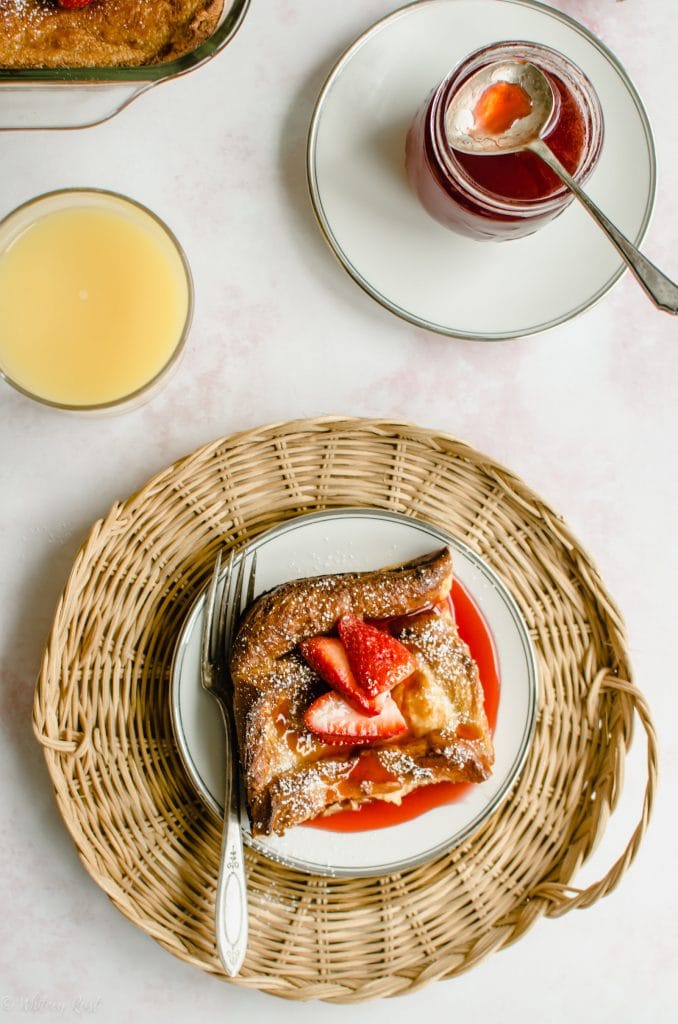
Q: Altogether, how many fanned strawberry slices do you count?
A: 3